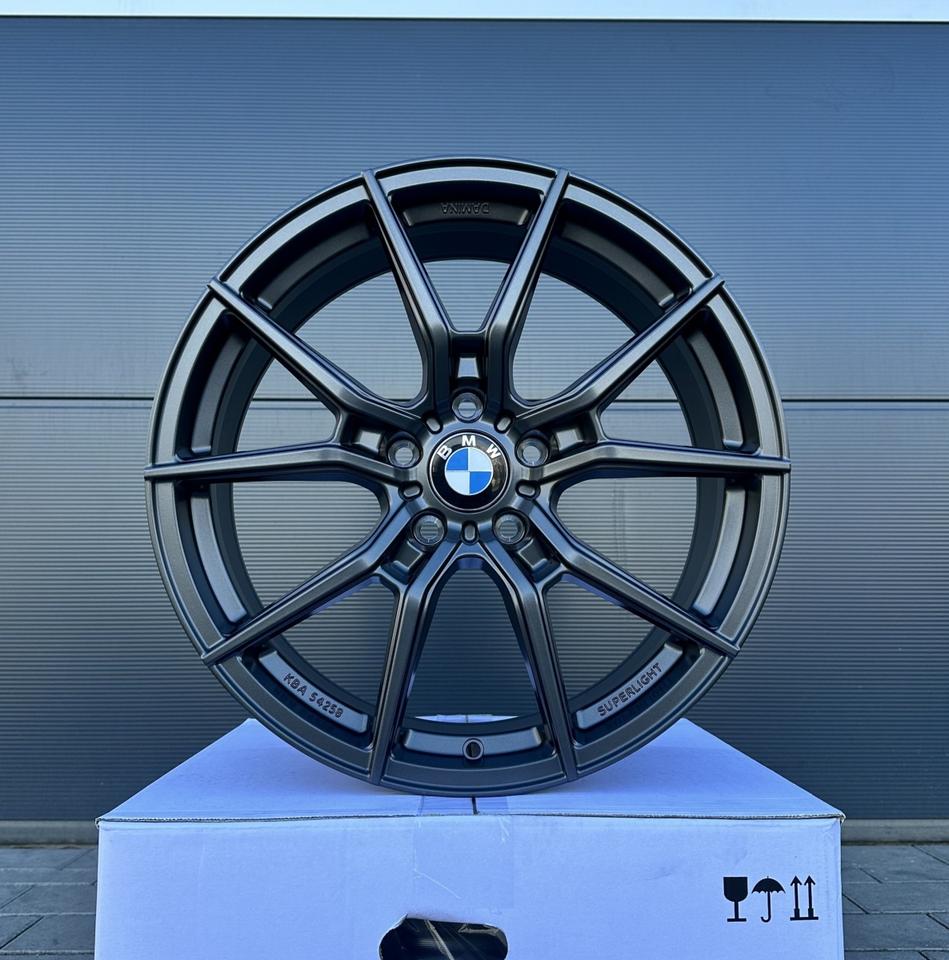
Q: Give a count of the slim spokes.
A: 10